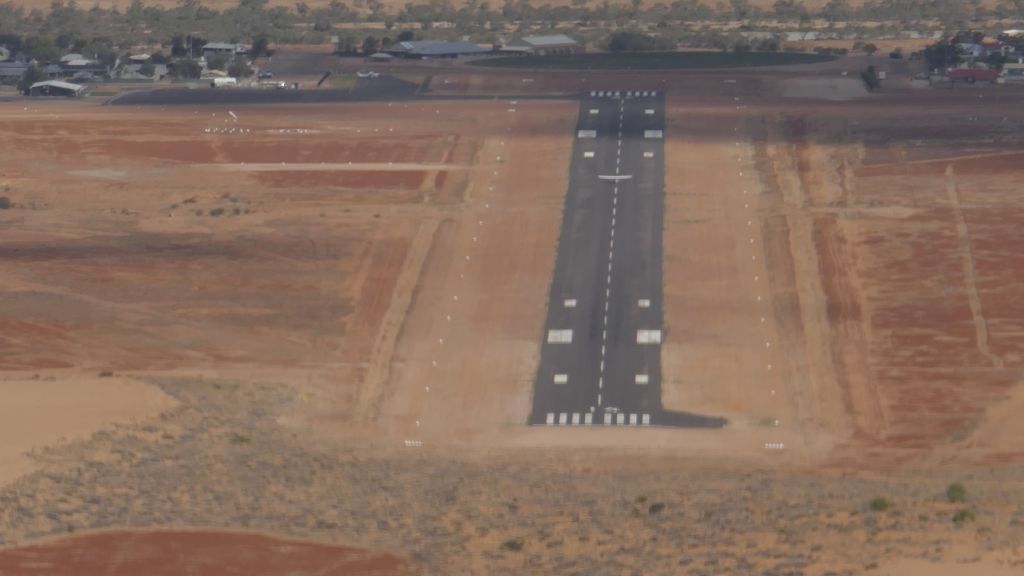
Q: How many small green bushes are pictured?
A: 3